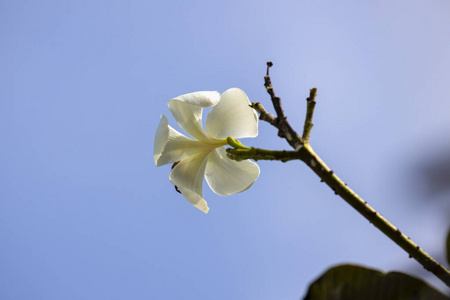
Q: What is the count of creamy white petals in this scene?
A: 5